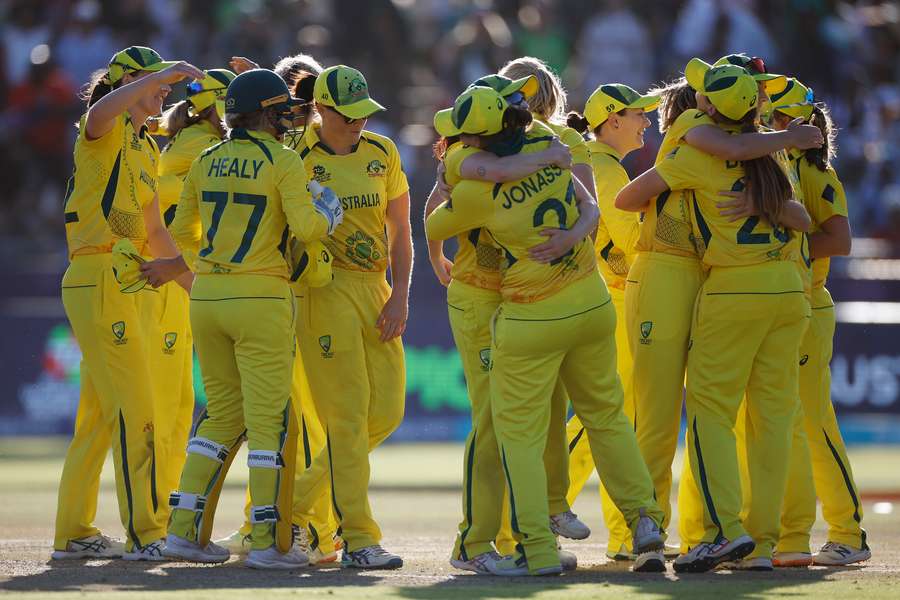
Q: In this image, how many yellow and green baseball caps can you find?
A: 11